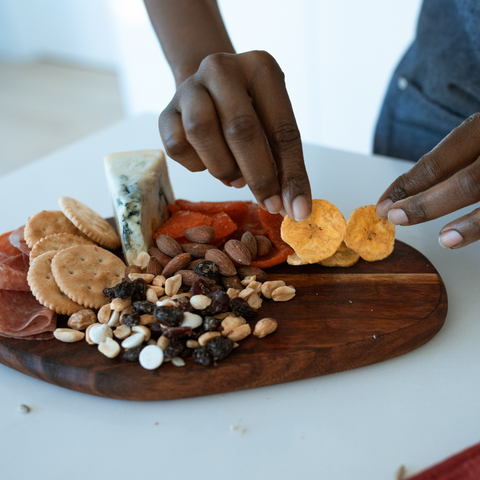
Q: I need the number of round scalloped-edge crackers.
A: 5